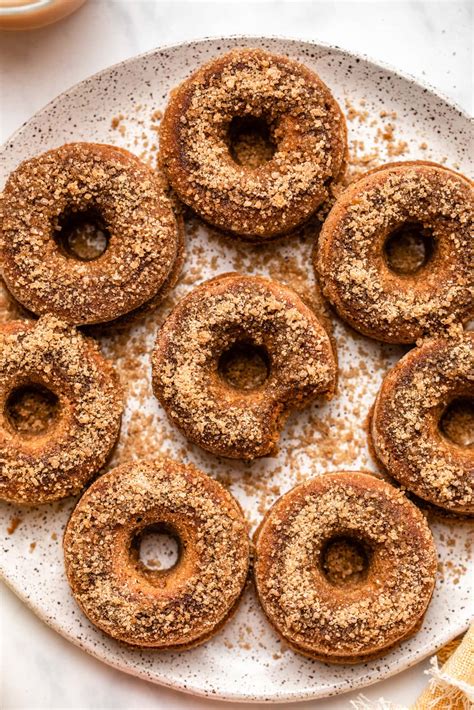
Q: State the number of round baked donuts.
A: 8